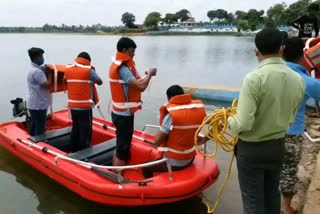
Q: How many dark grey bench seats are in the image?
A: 2